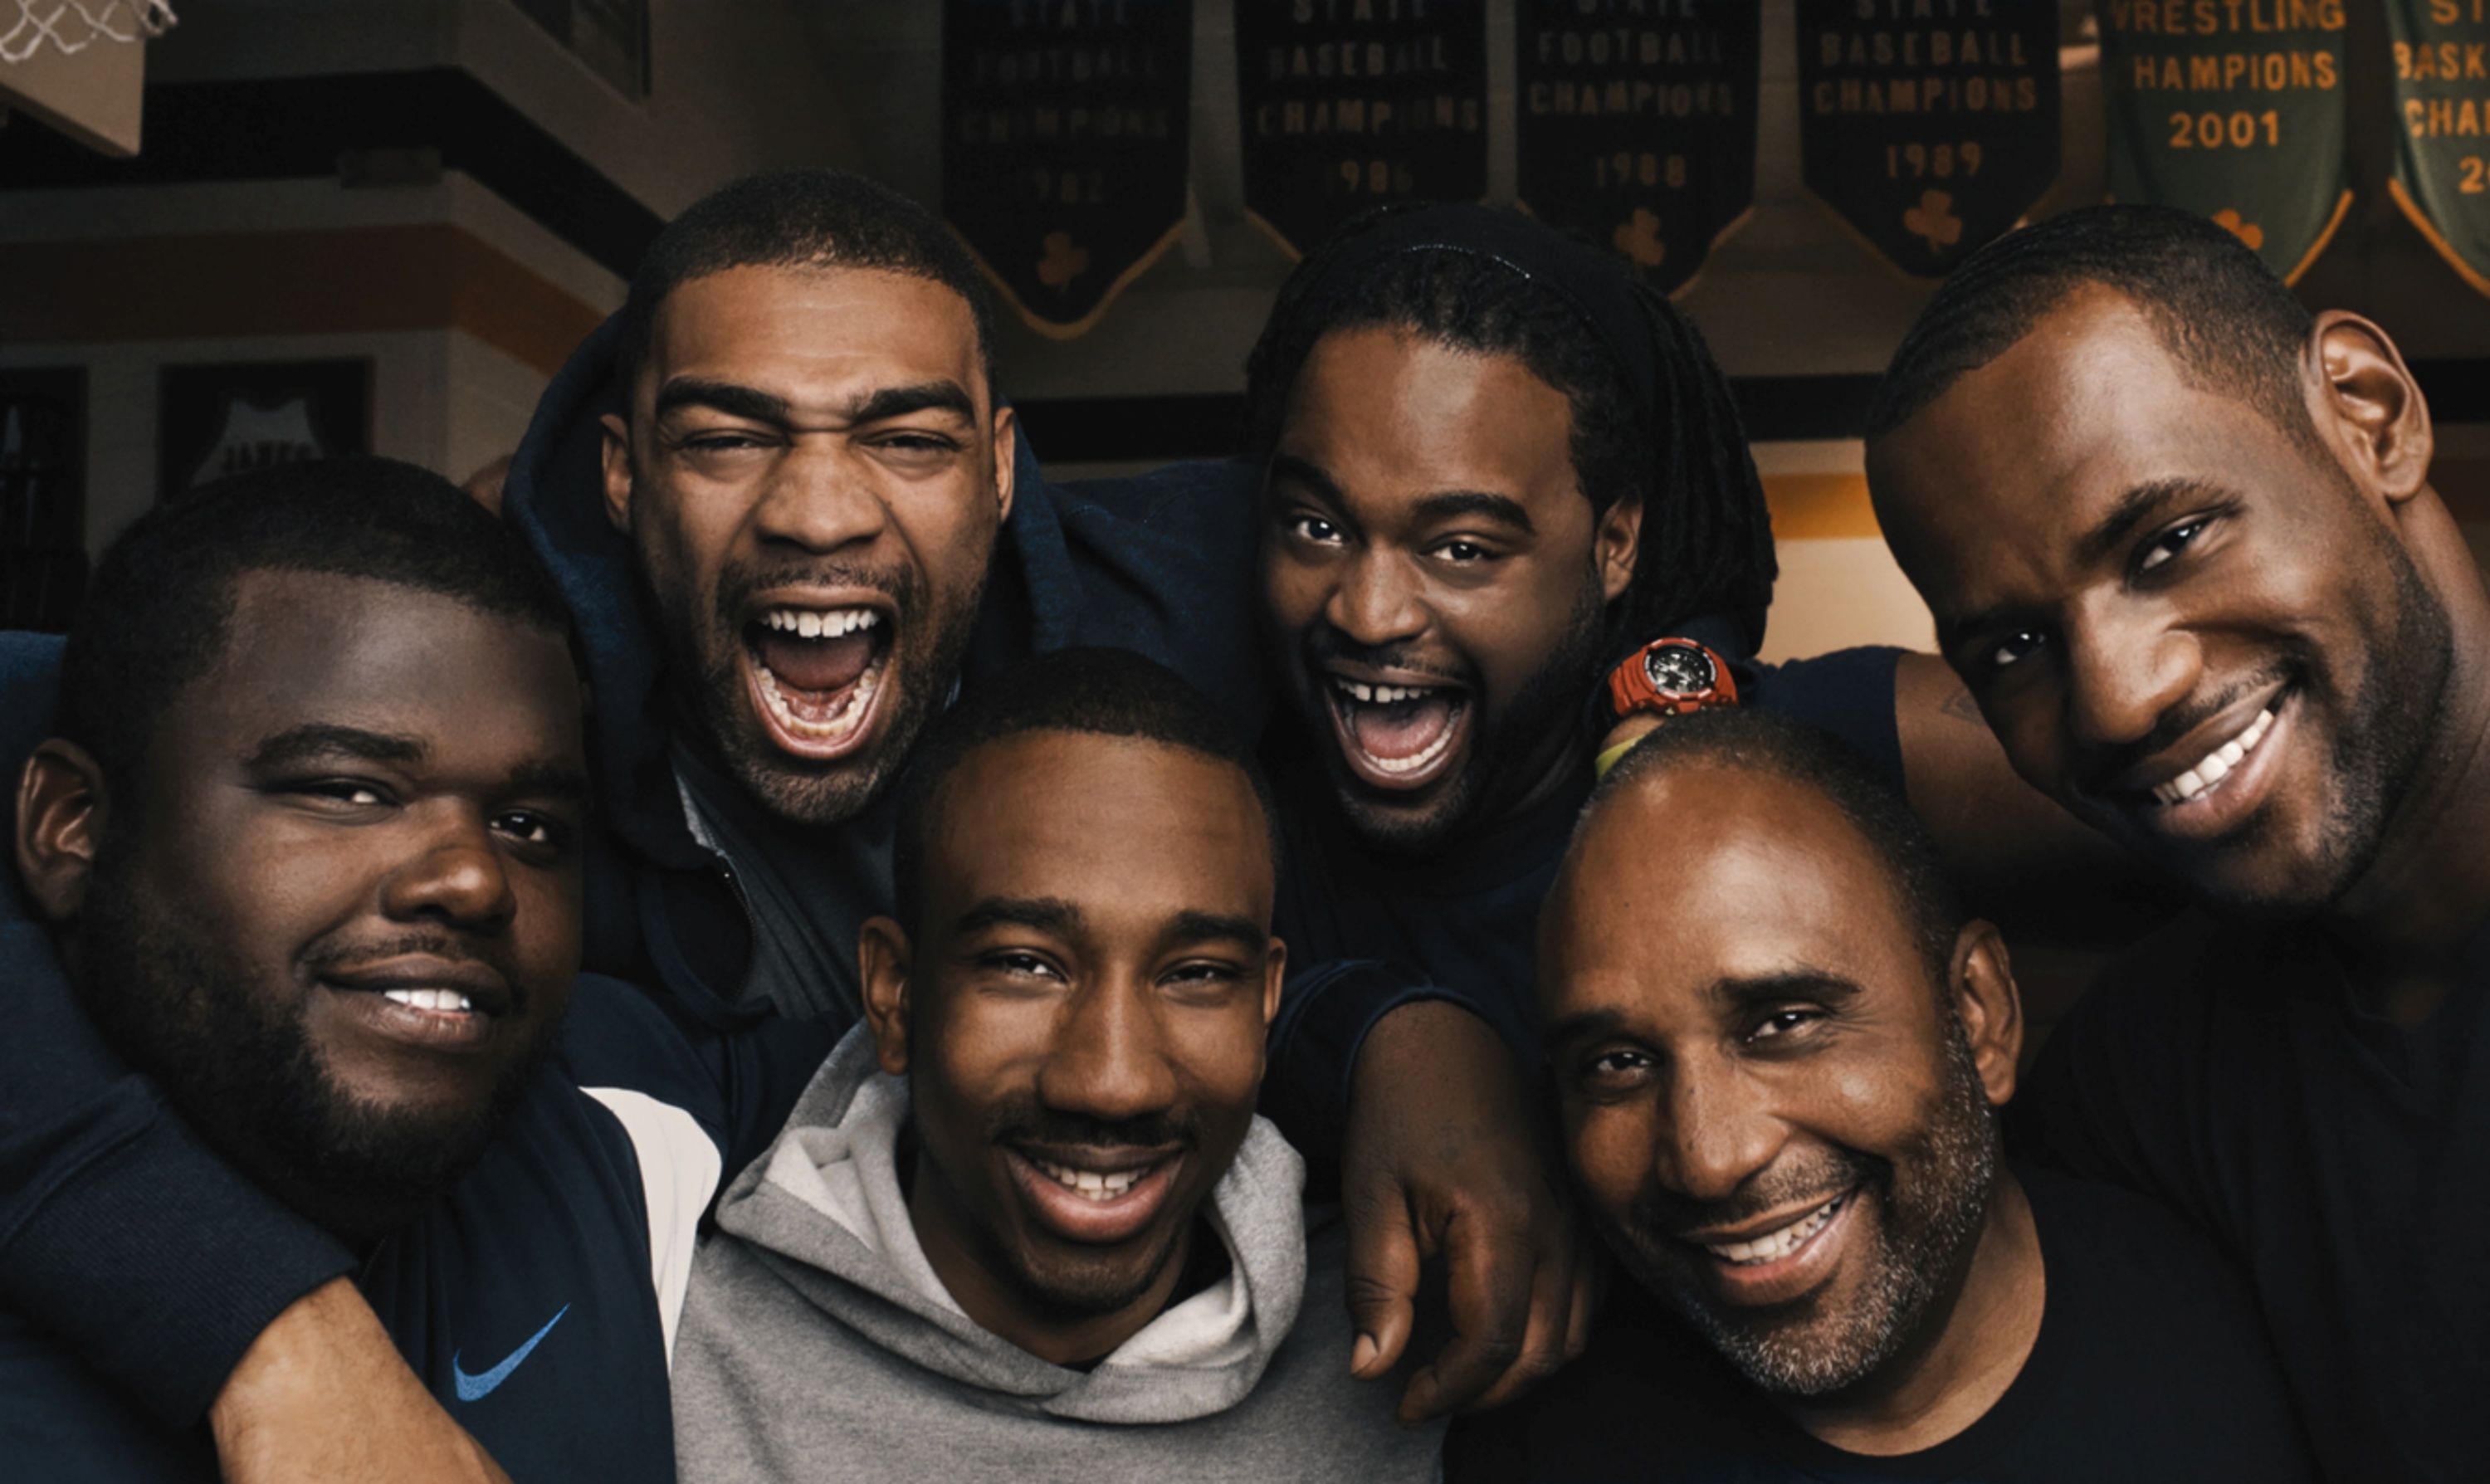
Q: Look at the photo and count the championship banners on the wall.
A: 6